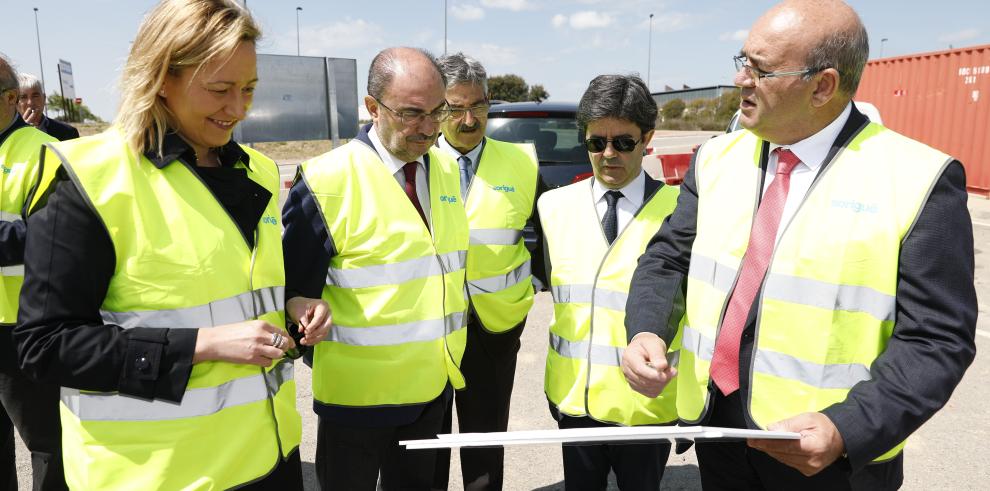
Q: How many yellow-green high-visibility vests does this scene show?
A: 6